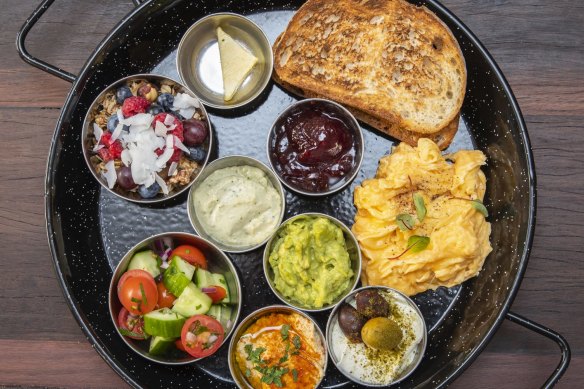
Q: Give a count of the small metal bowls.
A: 8